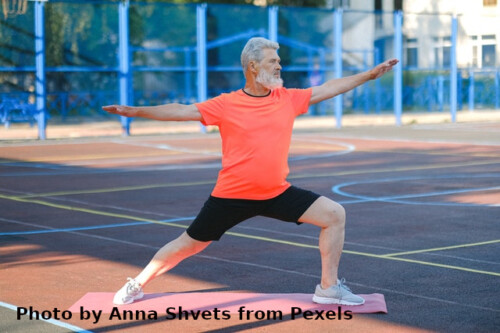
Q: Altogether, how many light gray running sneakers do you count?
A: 2